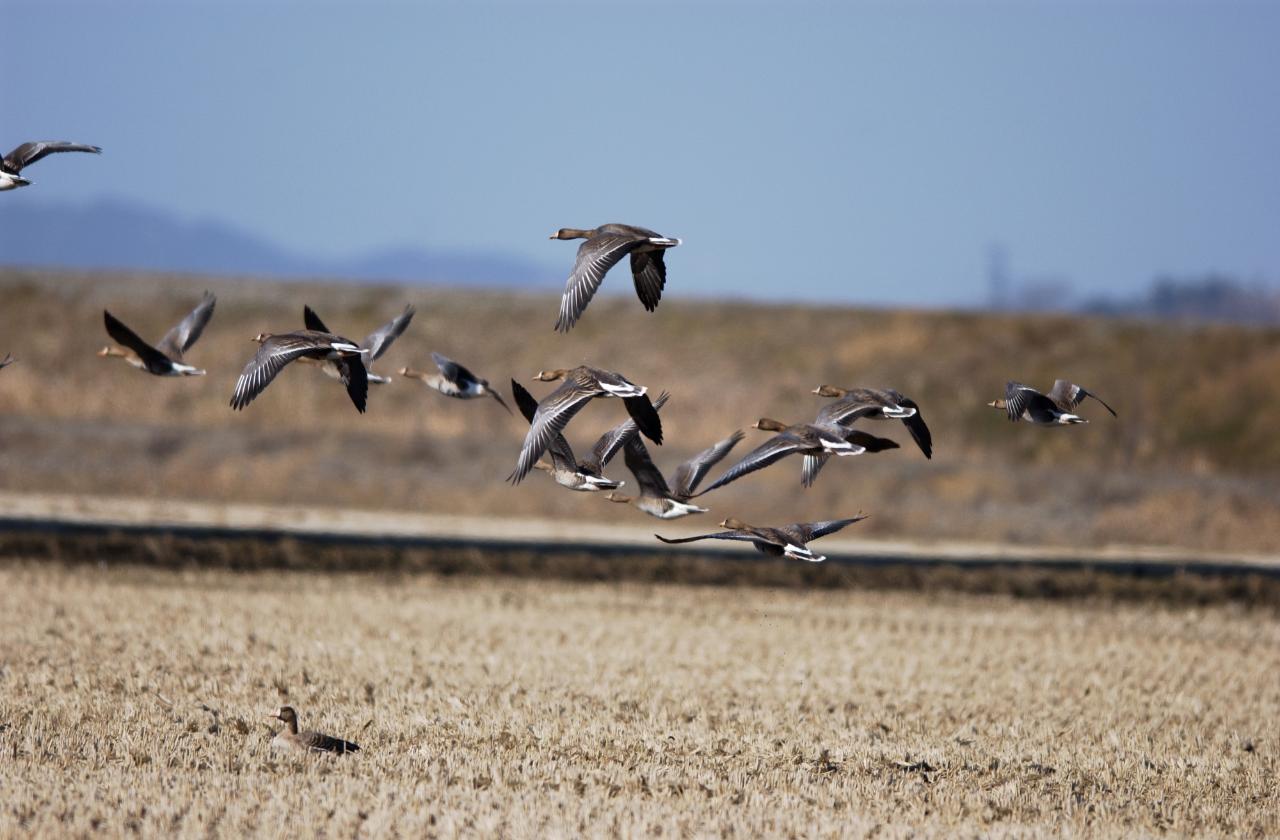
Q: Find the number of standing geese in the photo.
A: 1